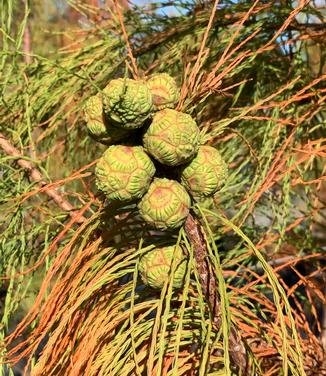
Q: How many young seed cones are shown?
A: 8